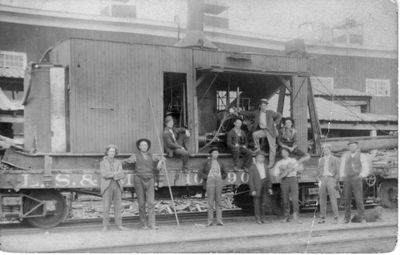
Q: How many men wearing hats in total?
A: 11